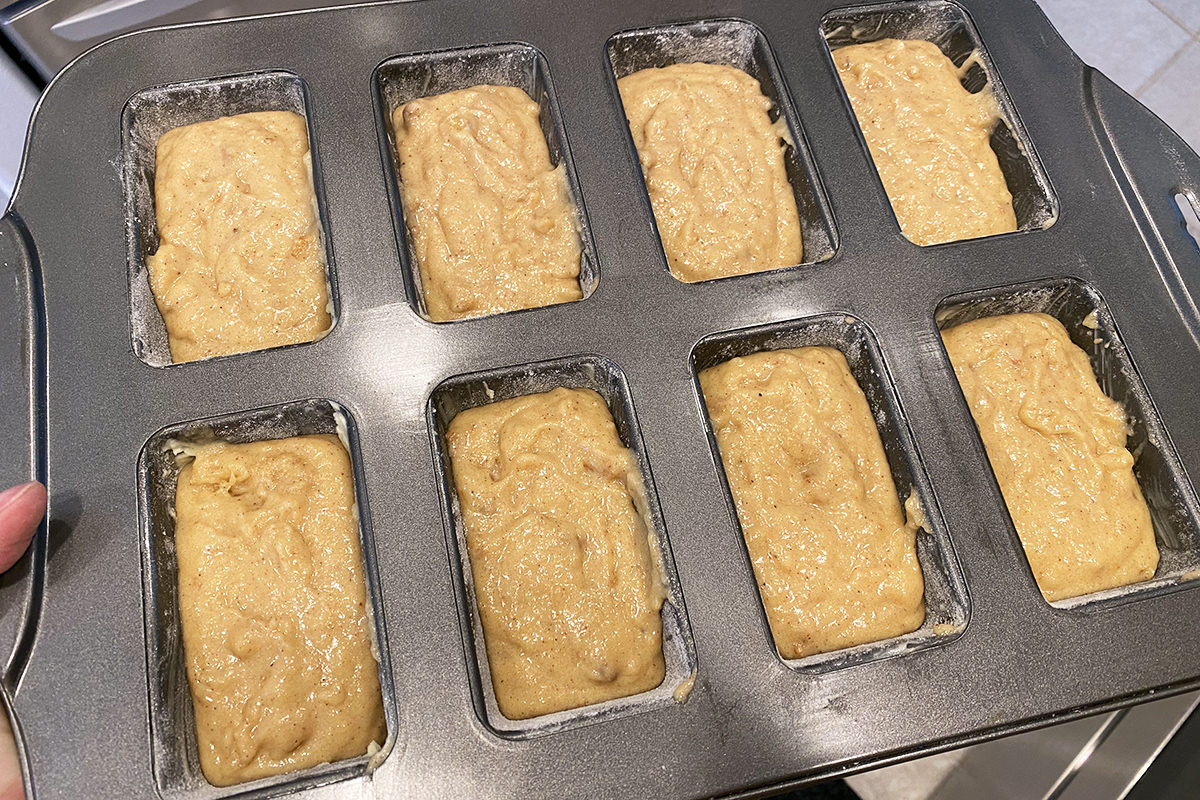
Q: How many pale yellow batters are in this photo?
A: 8